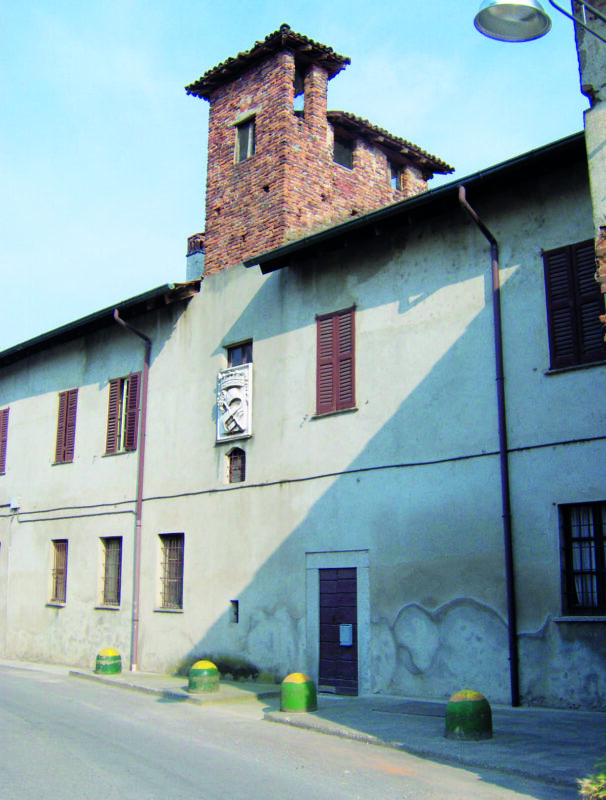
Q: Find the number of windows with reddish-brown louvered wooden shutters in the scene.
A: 5